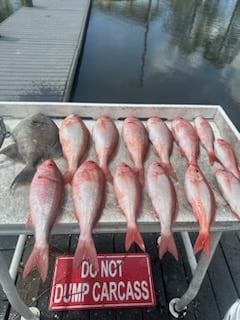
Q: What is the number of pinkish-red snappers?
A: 13